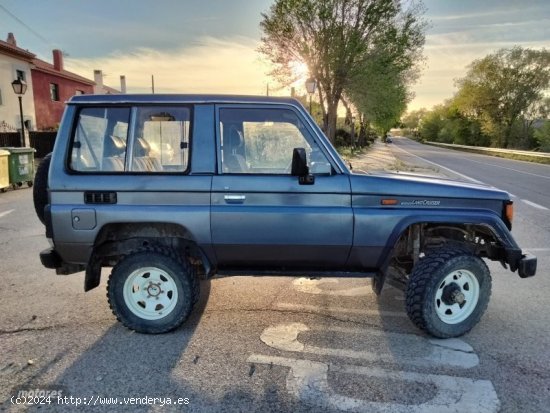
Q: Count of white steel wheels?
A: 2